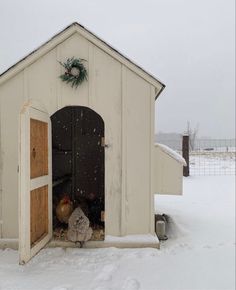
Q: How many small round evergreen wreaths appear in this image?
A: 1